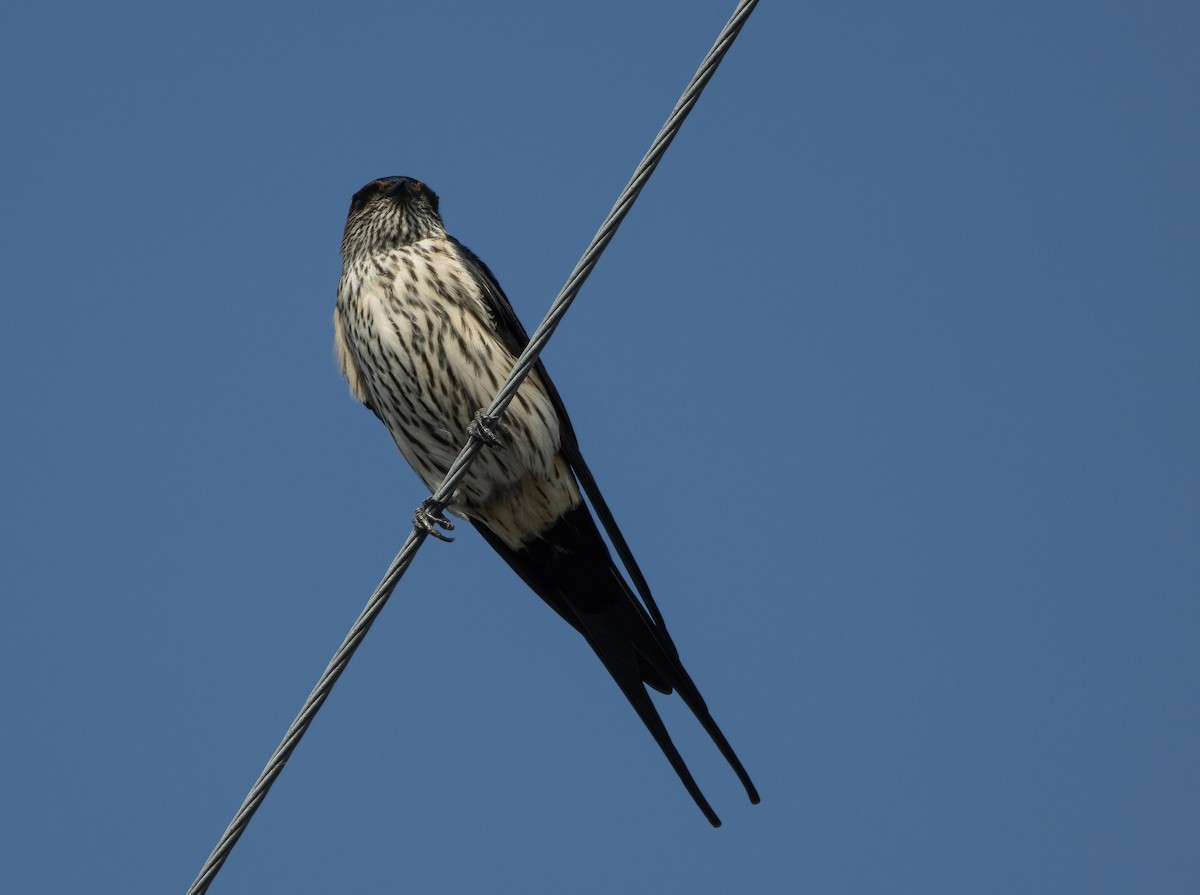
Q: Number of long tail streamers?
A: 2